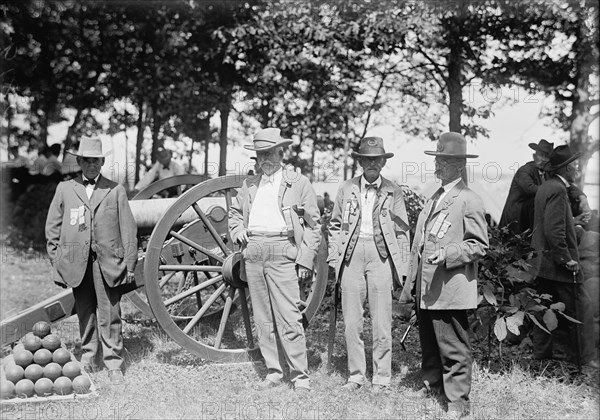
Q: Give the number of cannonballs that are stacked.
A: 15